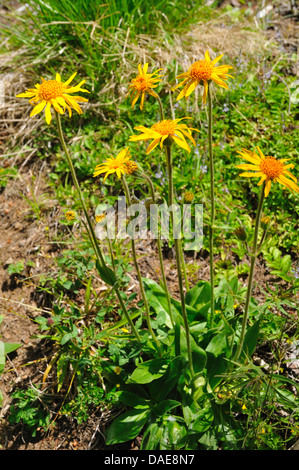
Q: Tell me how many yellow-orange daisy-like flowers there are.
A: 6